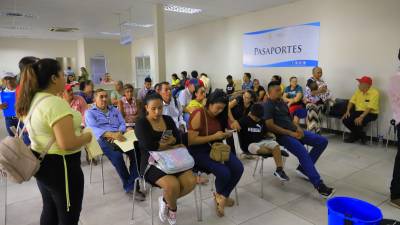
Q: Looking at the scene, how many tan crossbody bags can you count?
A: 1